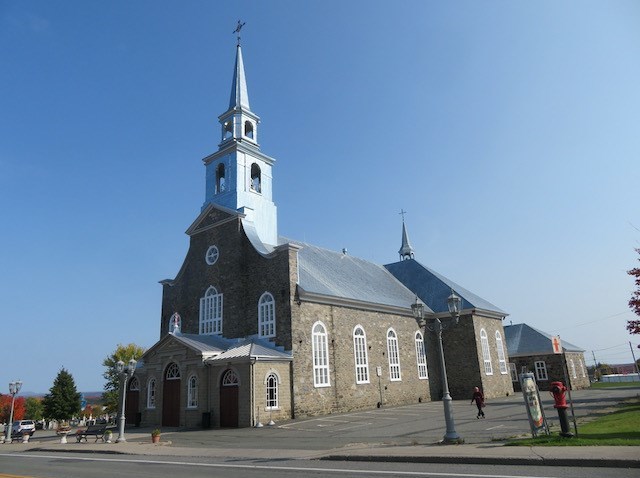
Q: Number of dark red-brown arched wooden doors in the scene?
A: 3